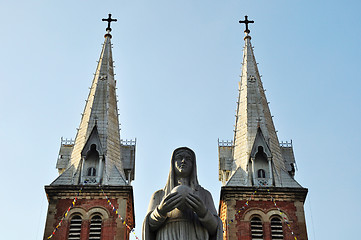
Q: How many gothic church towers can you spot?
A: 2